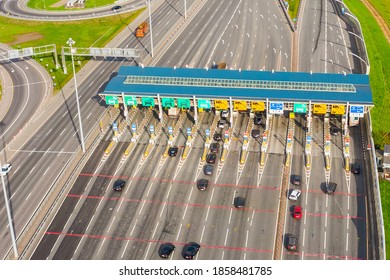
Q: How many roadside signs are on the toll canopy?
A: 14